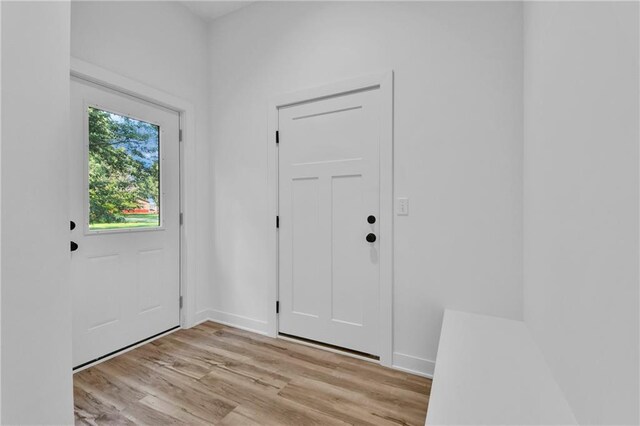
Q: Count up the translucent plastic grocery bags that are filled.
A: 0